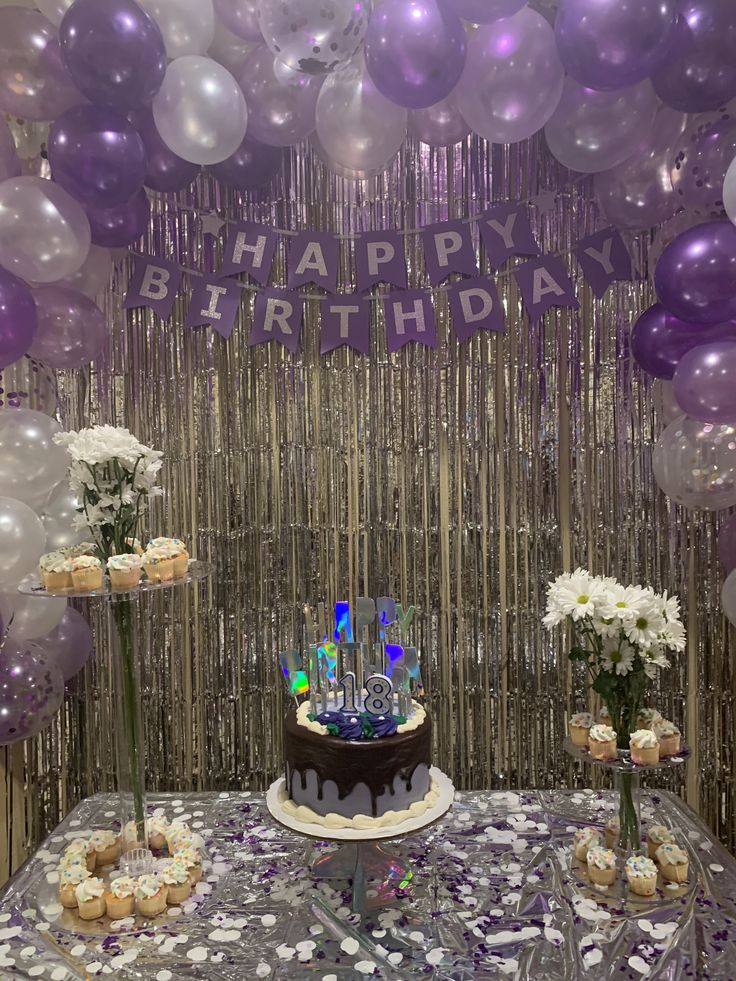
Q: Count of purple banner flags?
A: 13